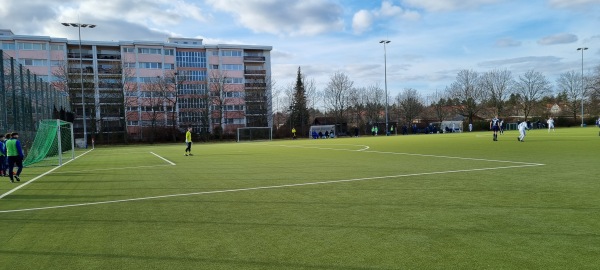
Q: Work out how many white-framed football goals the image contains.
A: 2